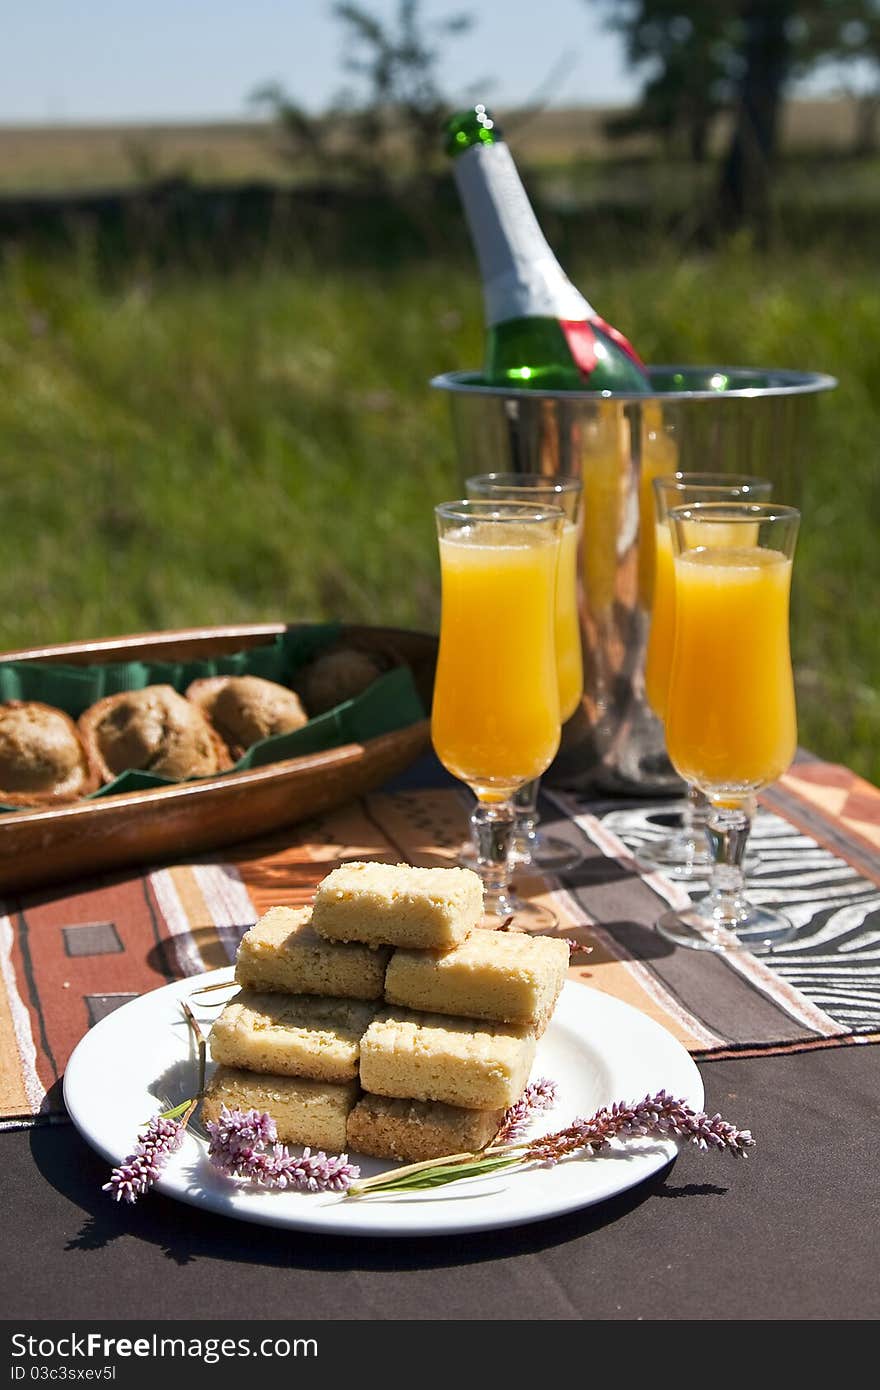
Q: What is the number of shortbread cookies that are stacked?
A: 7